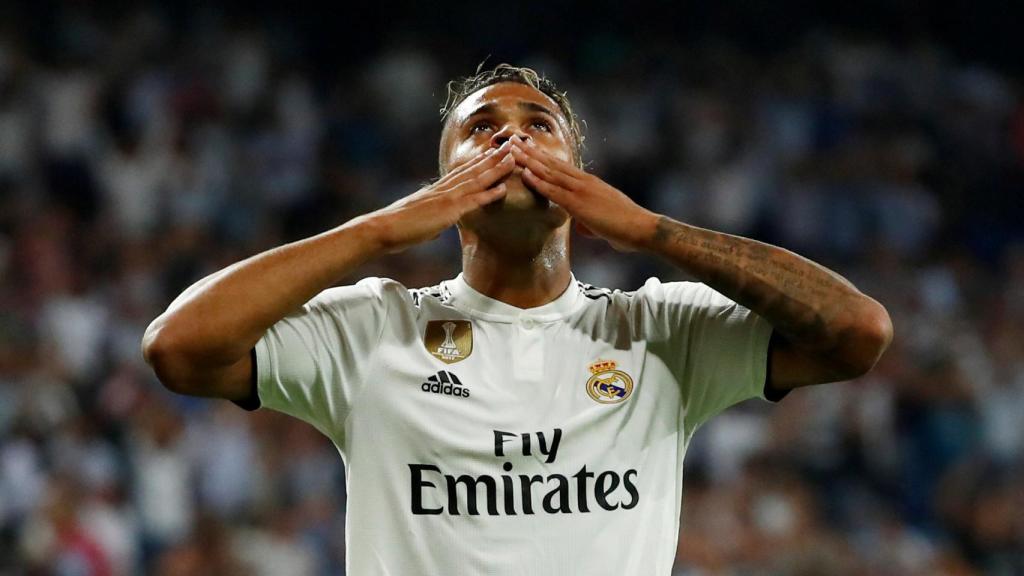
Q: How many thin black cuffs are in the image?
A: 2